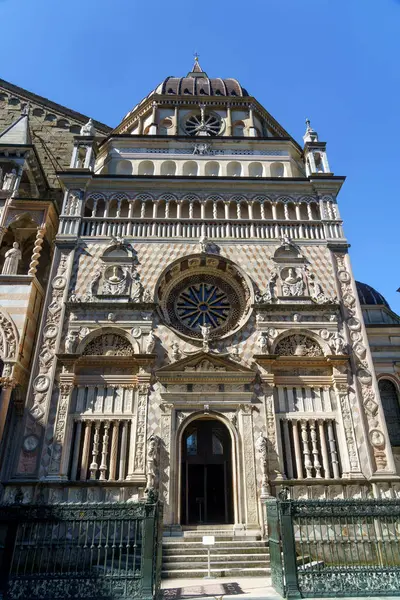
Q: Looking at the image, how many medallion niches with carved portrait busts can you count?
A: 2